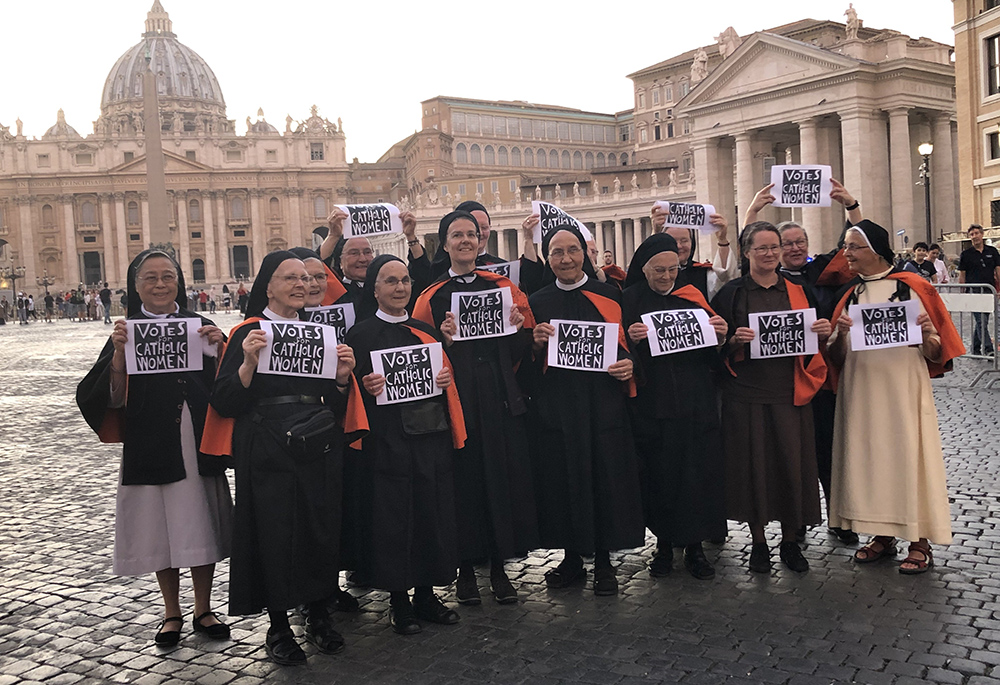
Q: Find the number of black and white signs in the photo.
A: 14